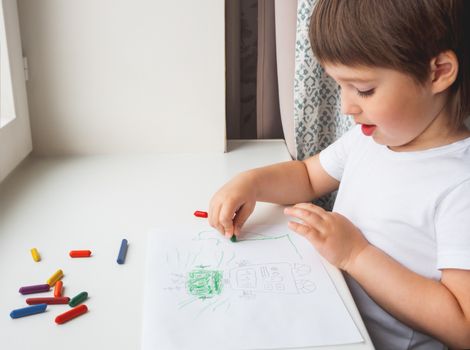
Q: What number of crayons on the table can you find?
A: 11